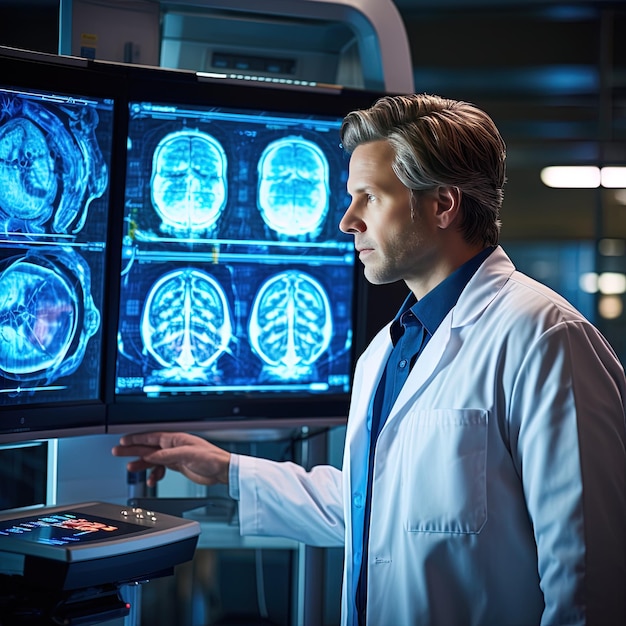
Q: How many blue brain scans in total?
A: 6